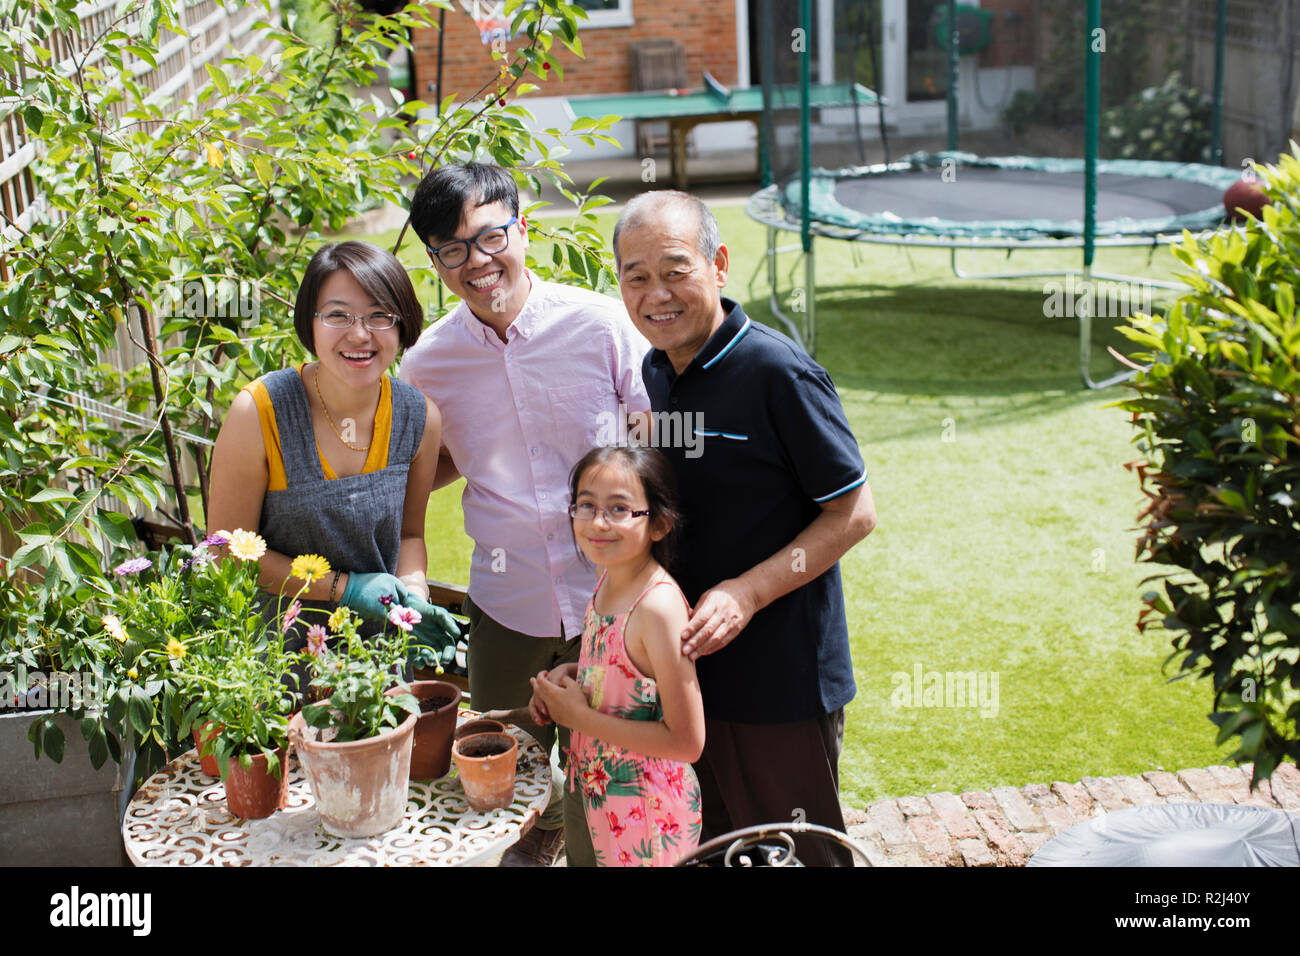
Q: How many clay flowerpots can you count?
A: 6